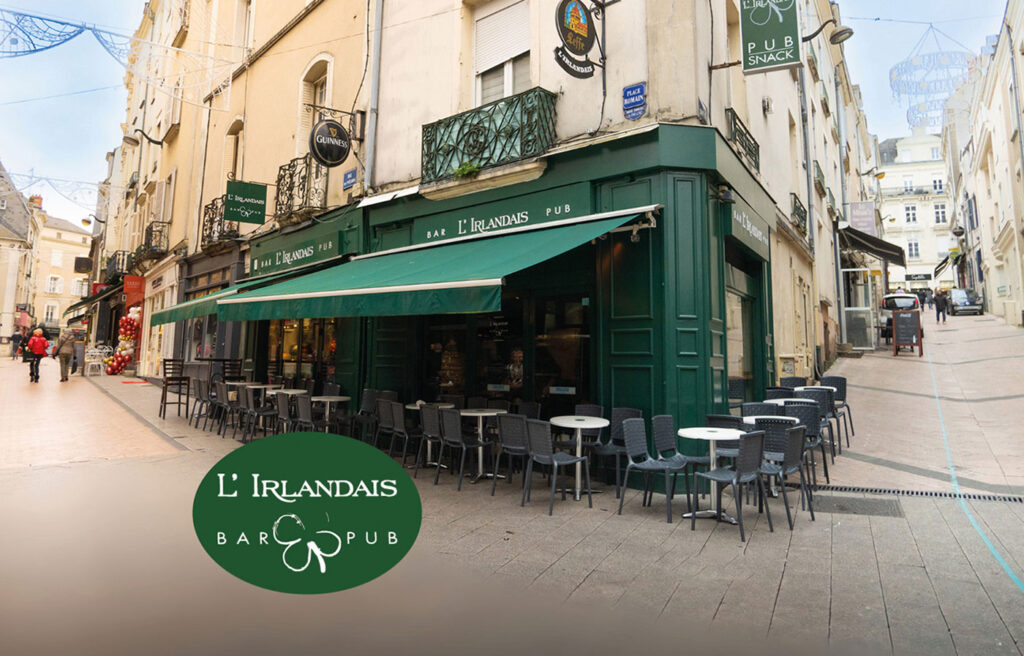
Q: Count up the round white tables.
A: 11